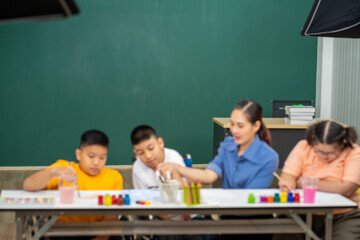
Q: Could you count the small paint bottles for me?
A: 12